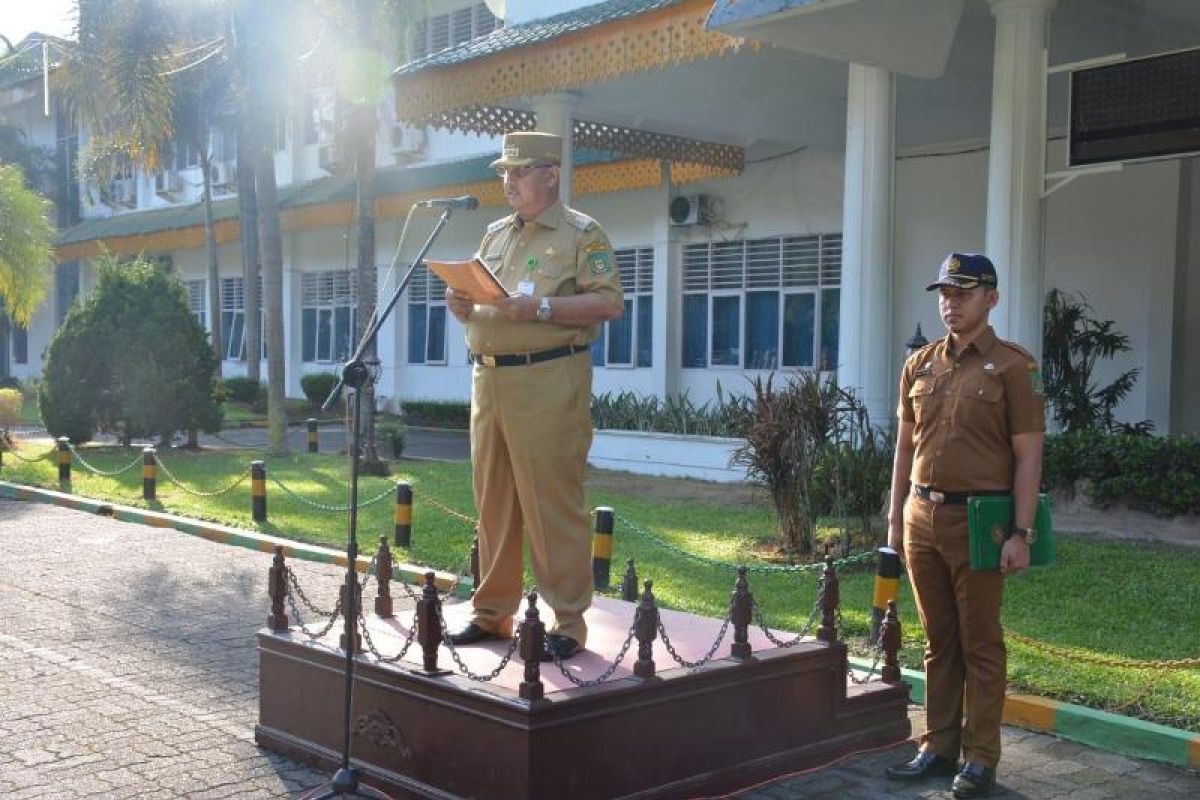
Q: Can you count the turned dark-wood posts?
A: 11